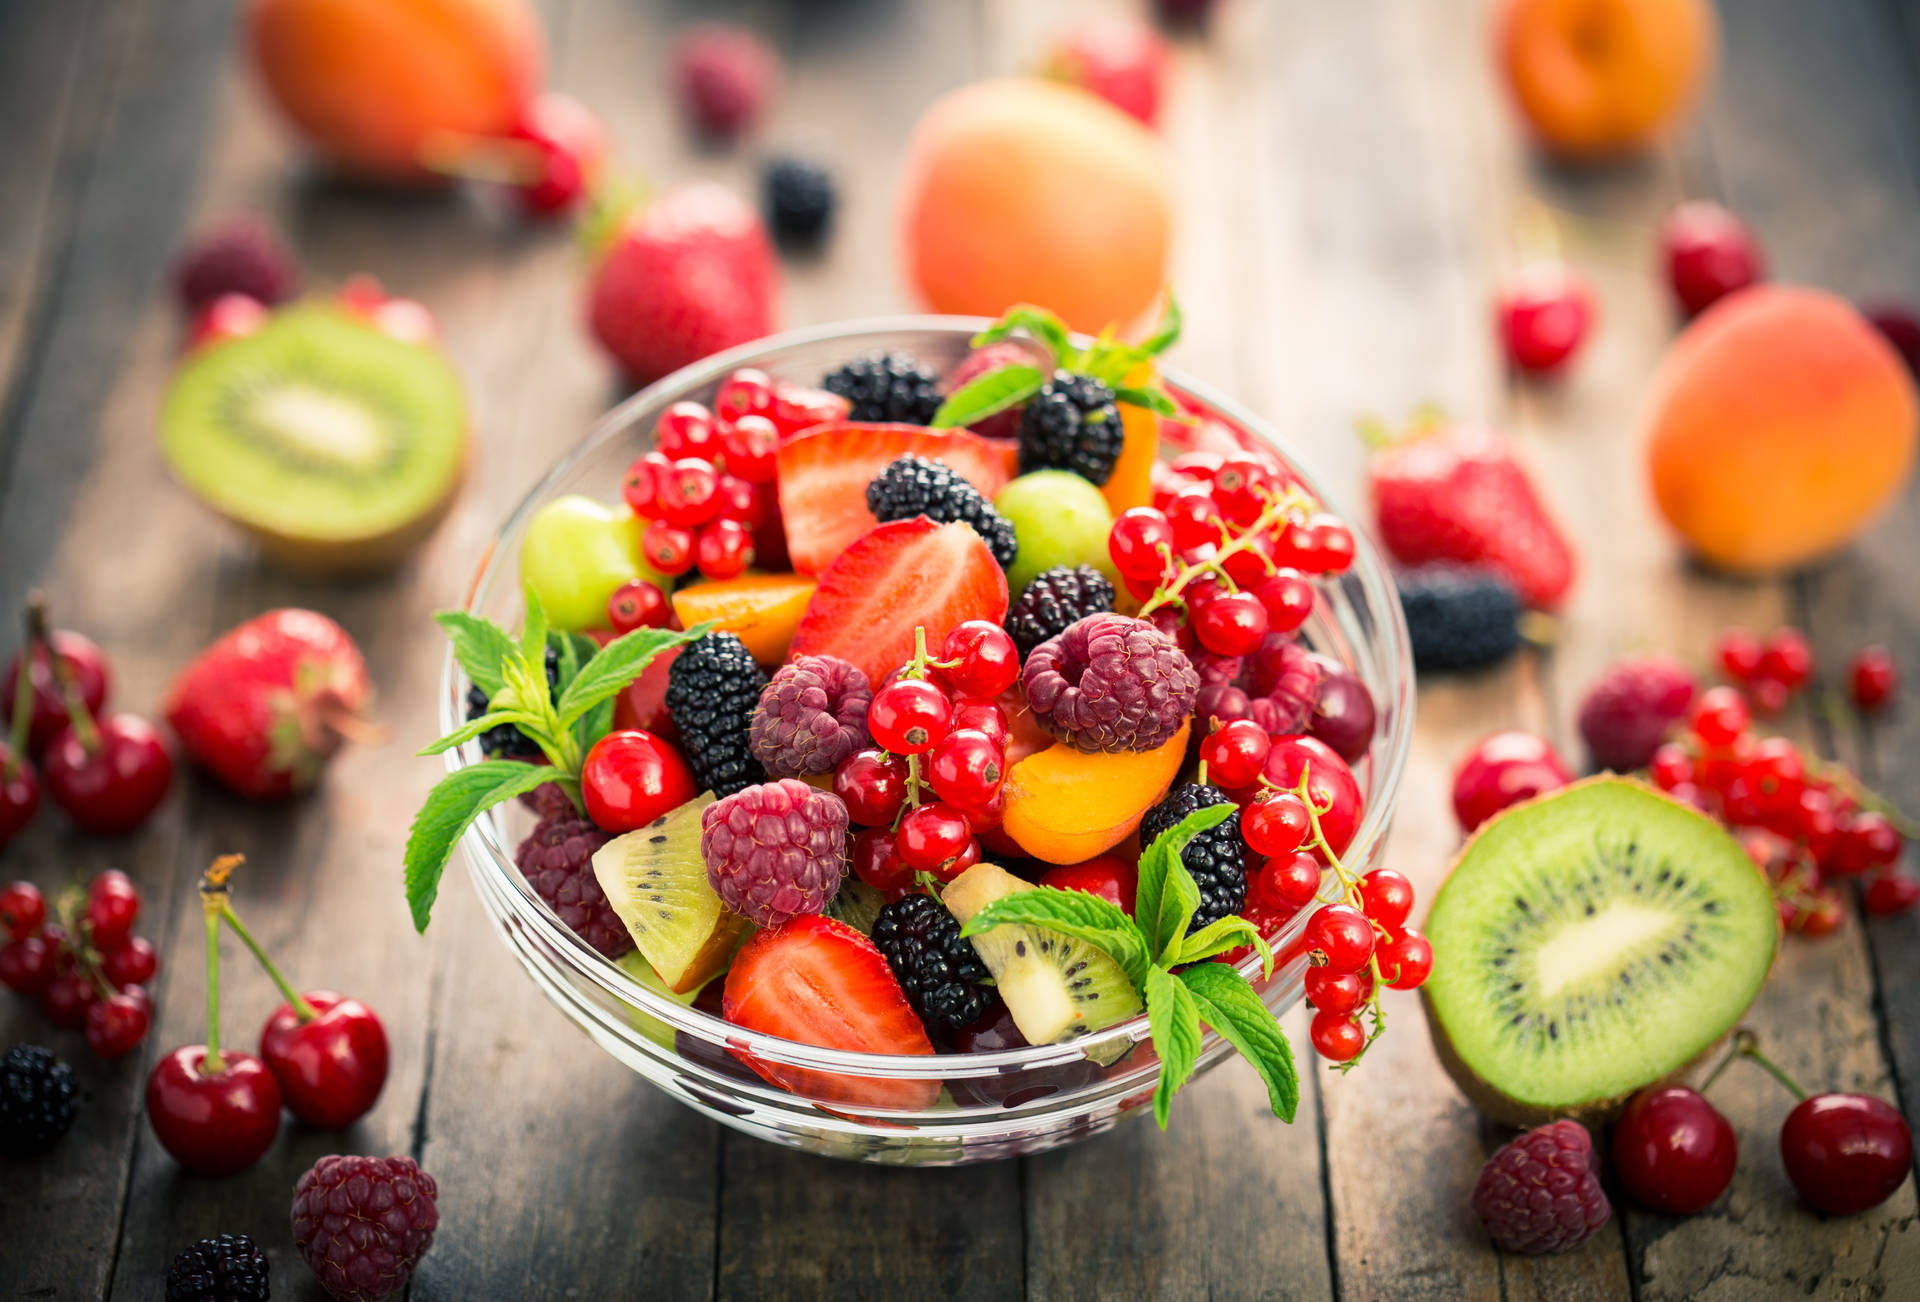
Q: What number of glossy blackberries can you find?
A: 12